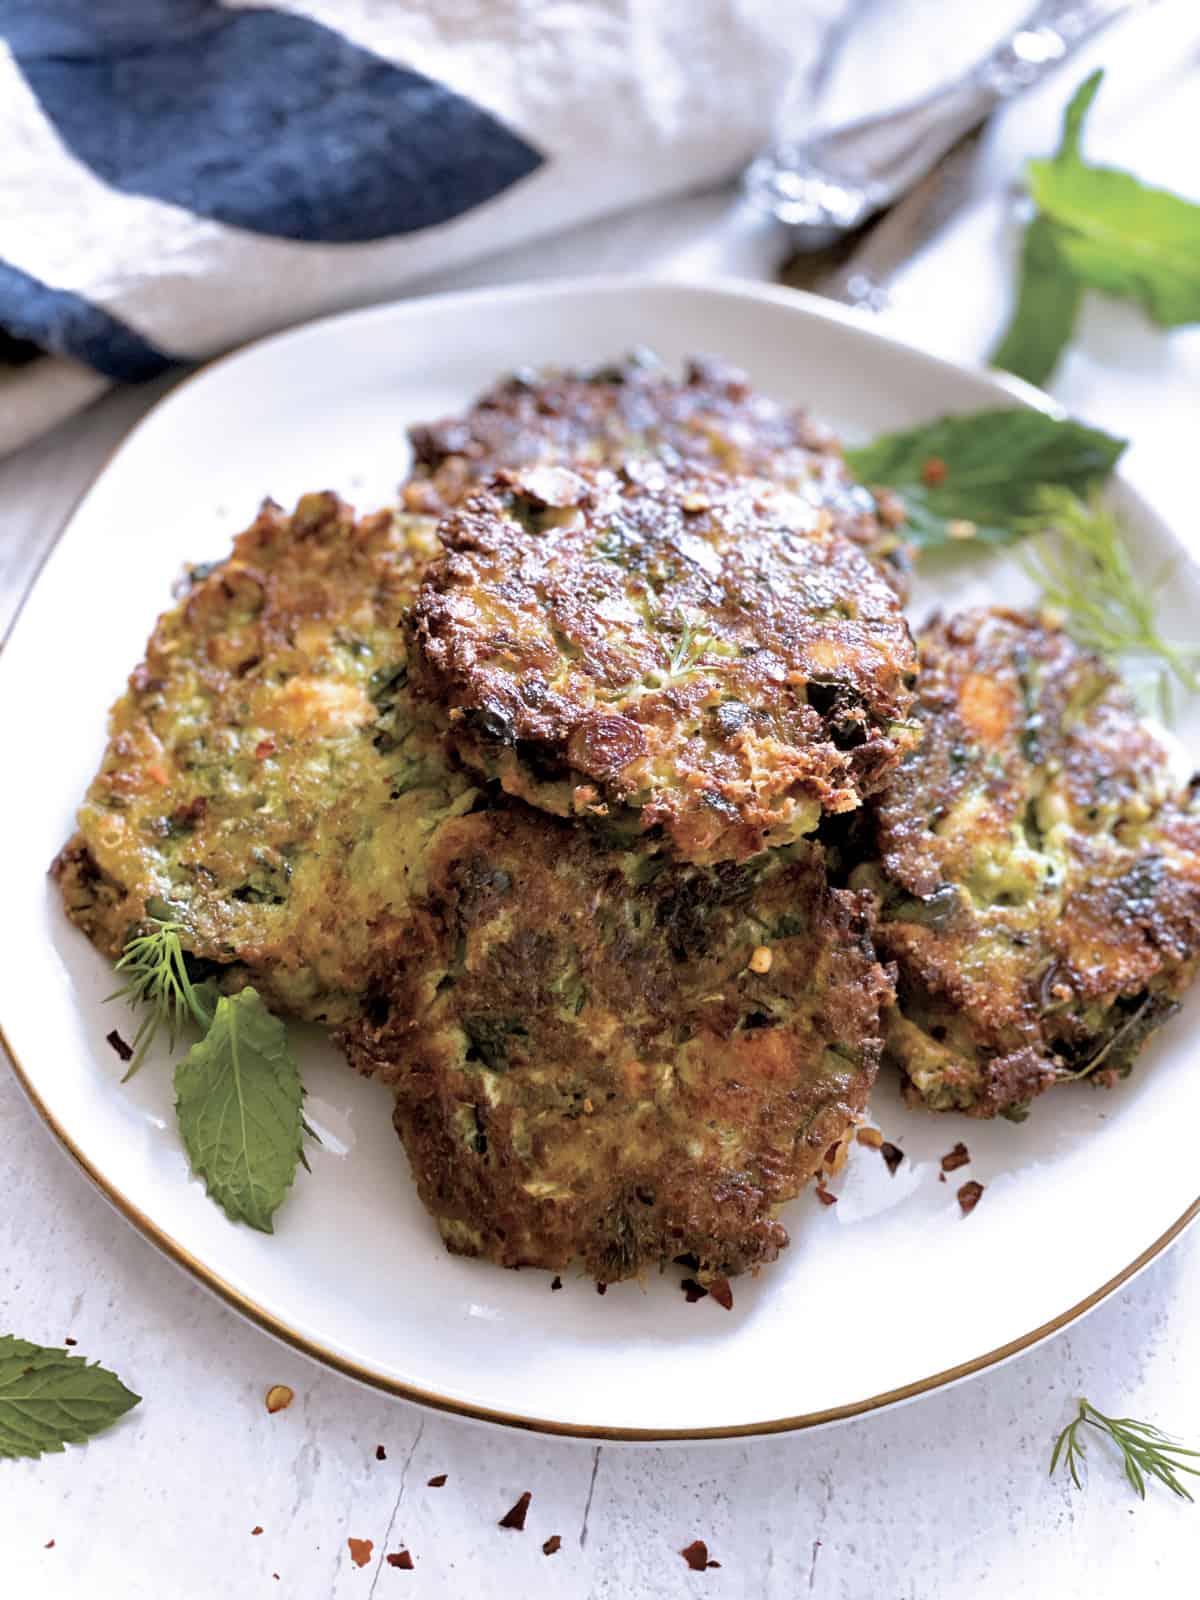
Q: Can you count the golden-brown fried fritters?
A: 5